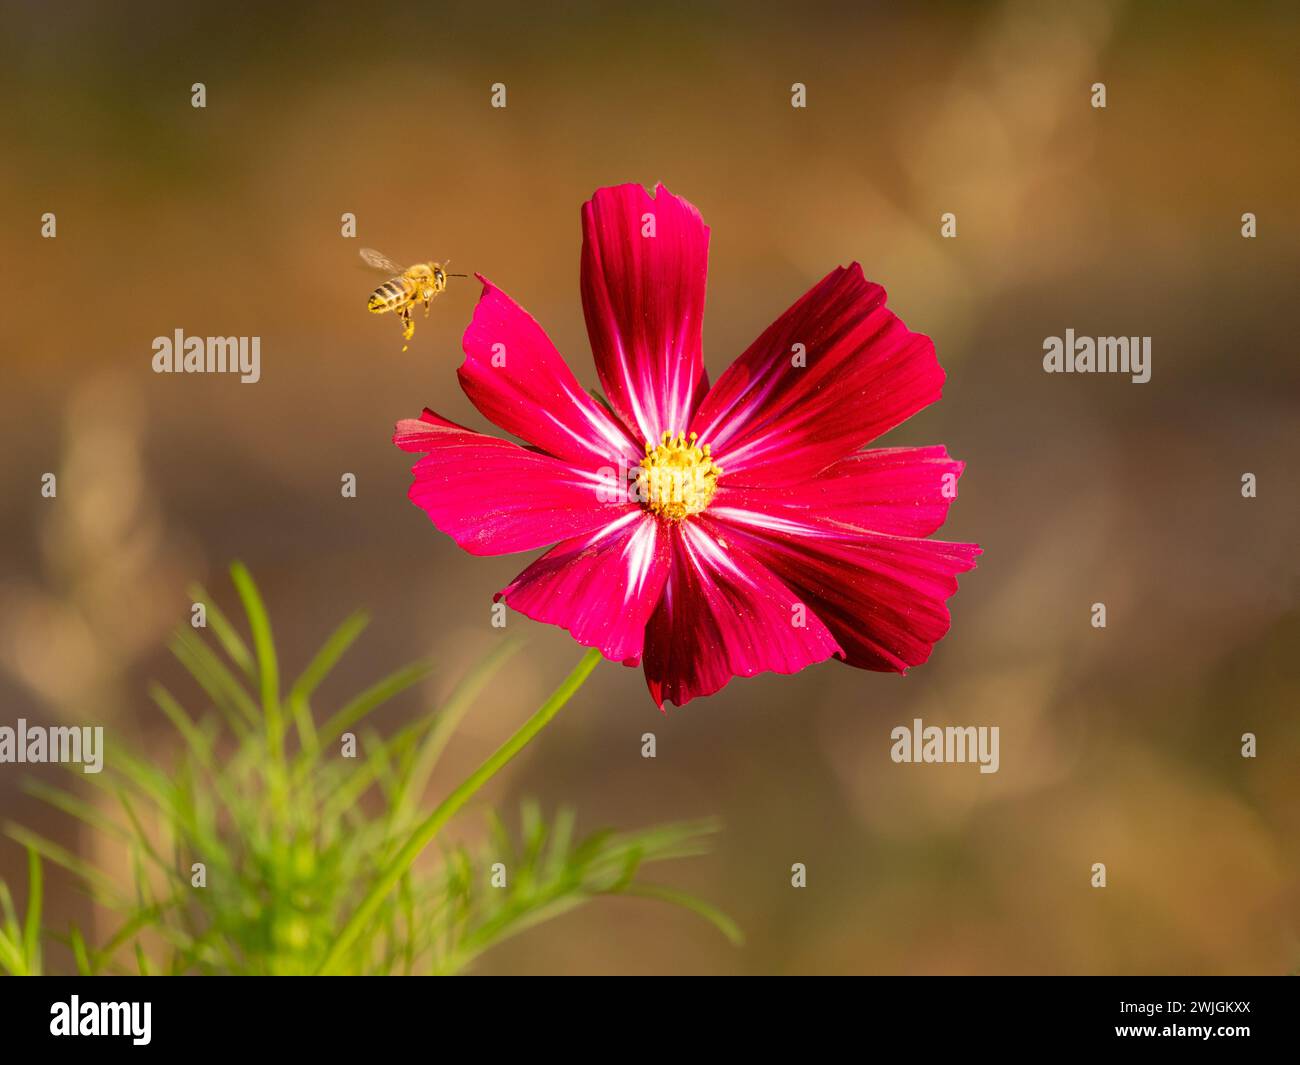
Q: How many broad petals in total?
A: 8